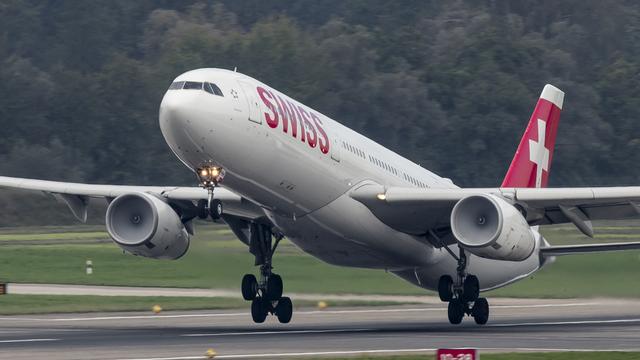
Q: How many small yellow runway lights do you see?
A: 3